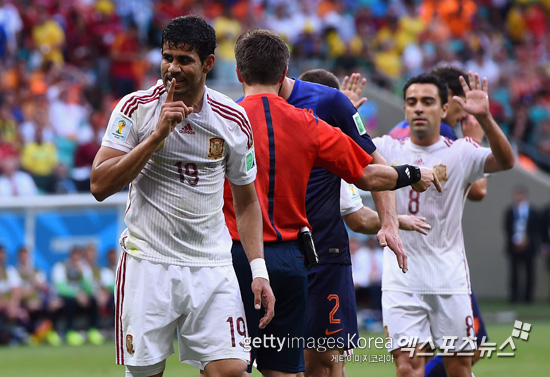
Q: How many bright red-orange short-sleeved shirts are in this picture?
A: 1